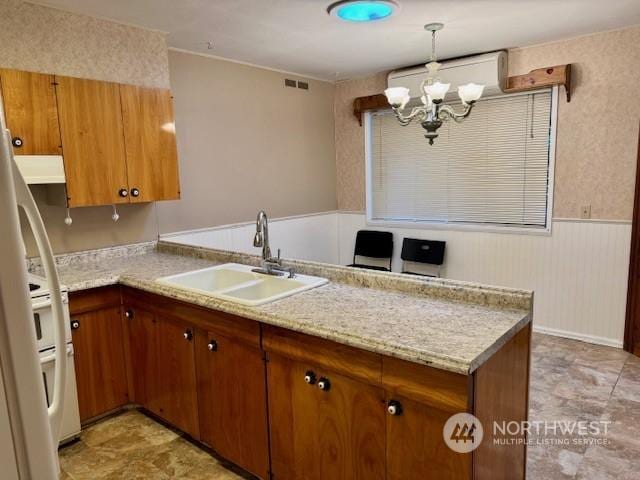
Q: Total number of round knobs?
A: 10